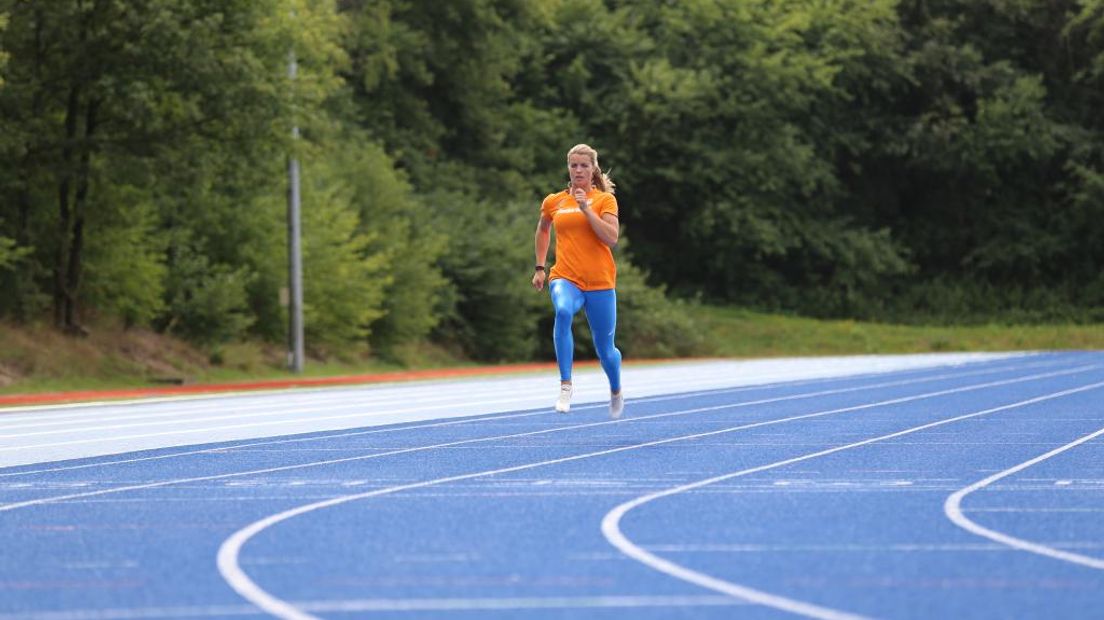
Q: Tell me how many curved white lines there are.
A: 3